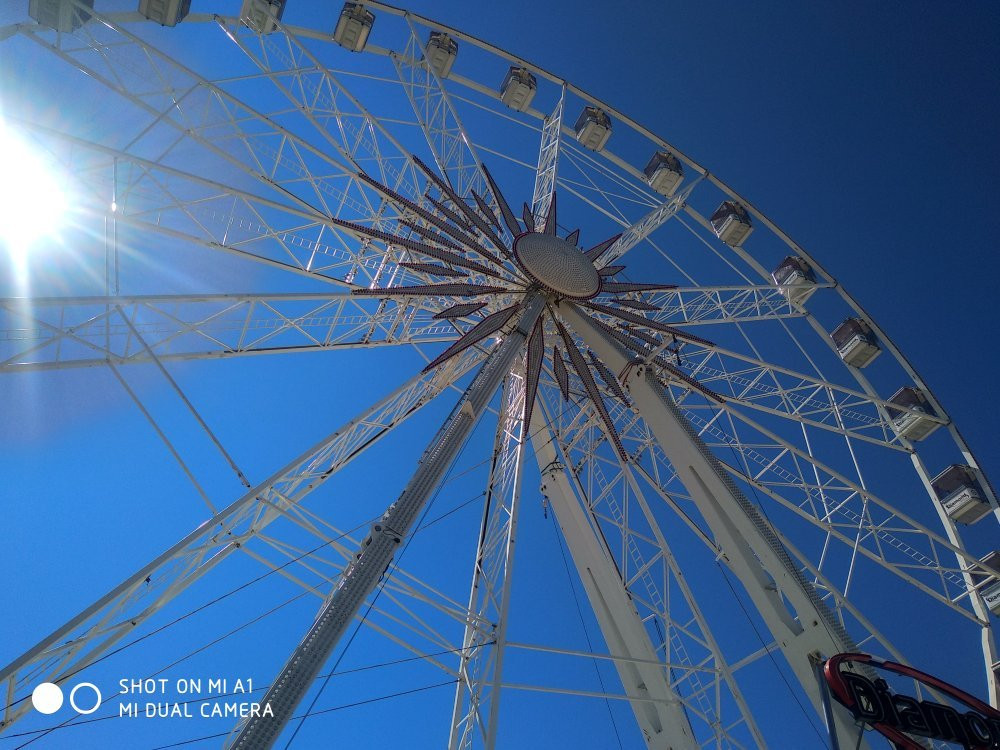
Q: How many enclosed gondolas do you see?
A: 14